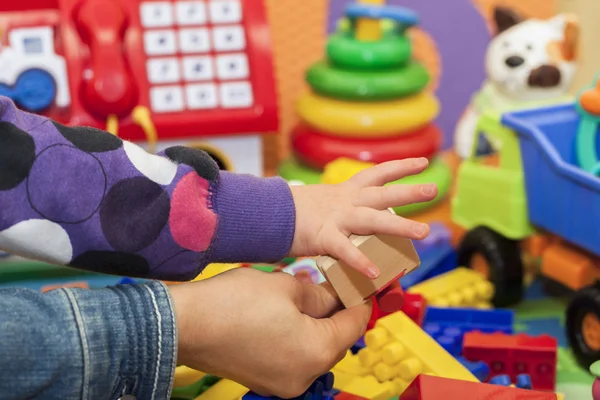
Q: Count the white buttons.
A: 12